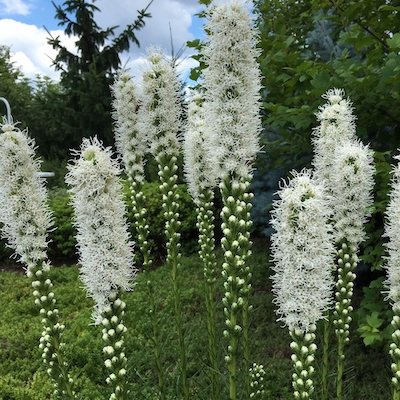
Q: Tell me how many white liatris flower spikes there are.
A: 10